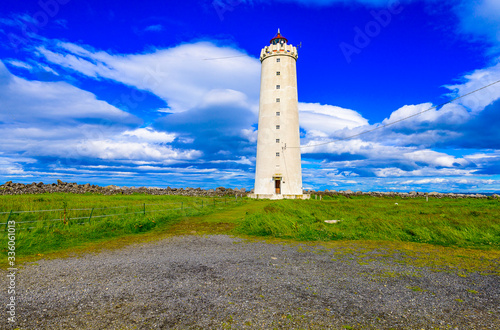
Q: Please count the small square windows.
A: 8